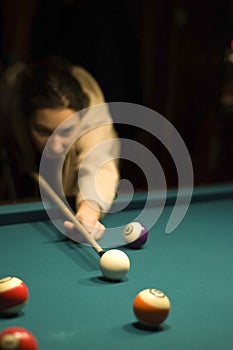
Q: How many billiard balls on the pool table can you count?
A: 5